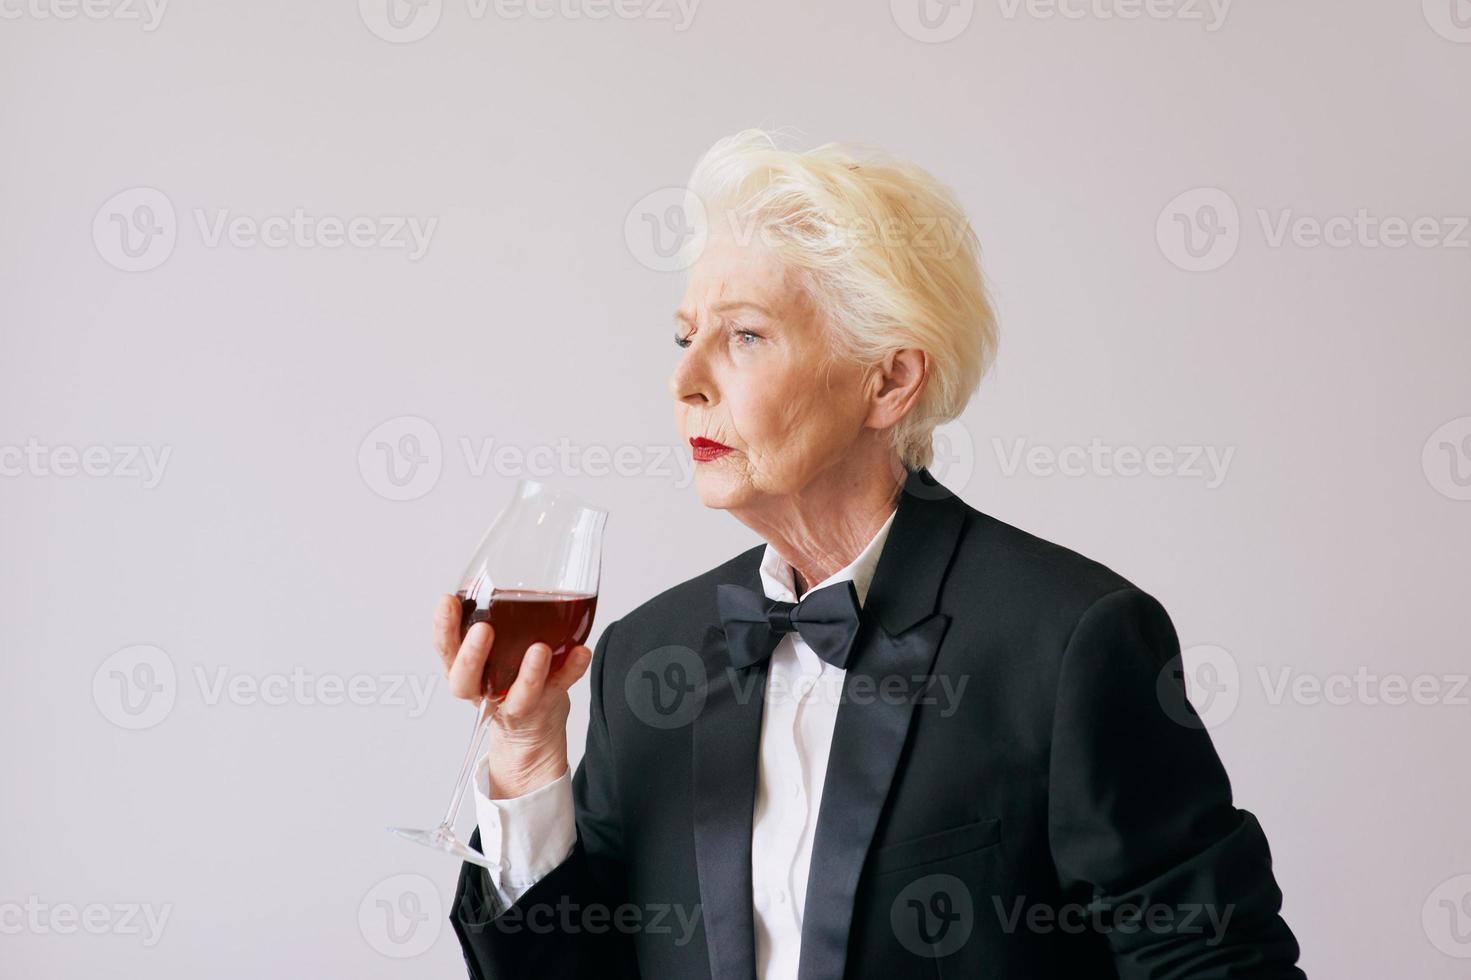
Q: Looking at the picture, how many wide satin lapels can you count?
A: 2